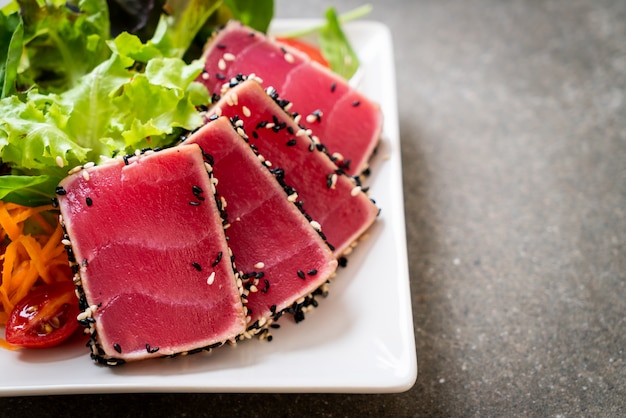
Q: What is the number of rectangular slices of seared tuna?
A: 4